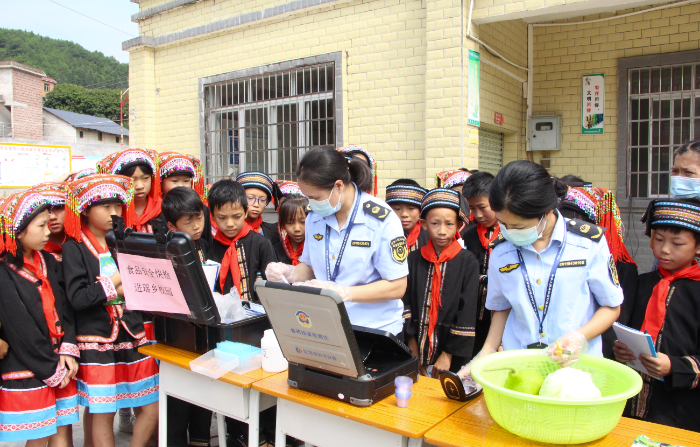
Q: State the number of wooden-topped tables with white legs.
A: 3